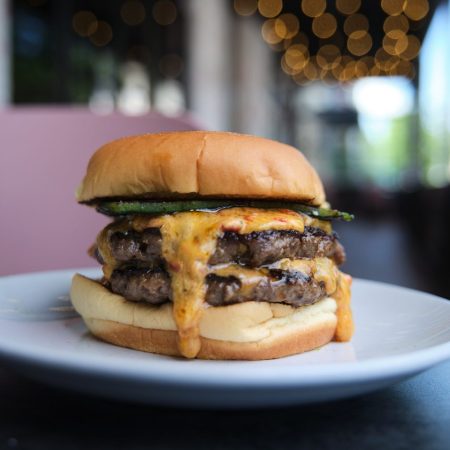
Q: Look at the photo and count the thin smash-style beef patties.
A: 2